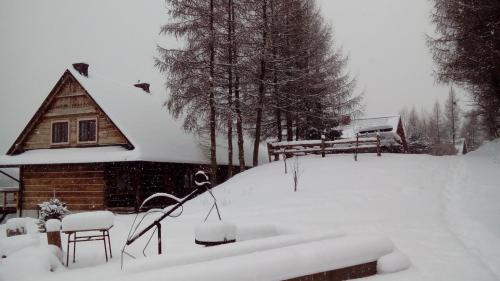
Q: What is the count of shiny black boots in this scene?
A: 0